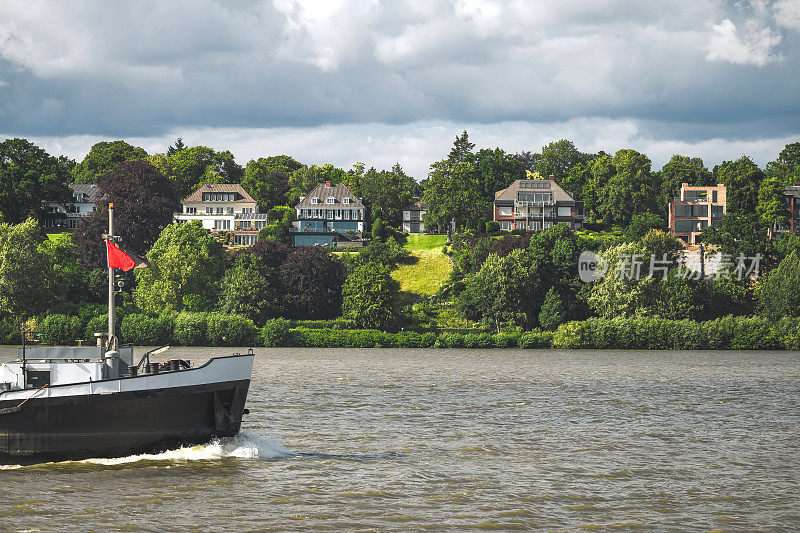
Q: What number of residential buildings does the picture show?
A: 7